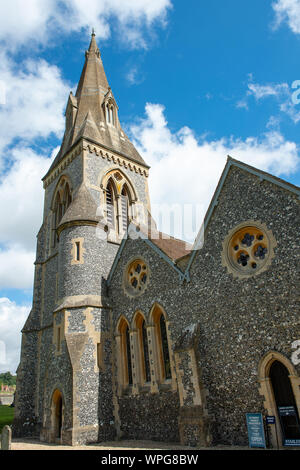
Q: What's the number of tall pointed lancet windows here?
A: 3